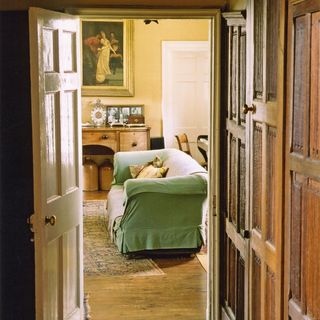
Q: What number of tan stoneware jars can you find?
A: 2